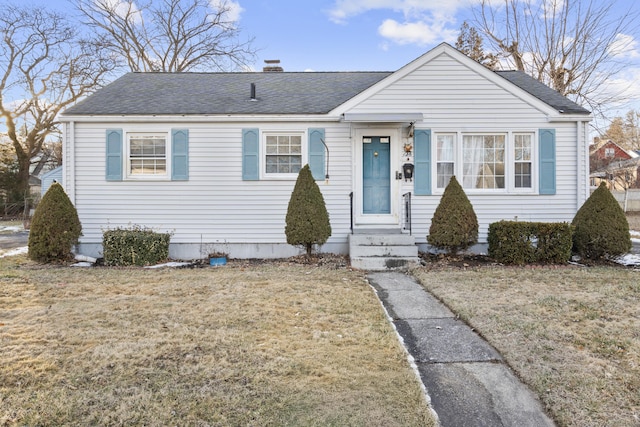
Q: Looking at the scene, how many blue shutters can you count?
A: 6